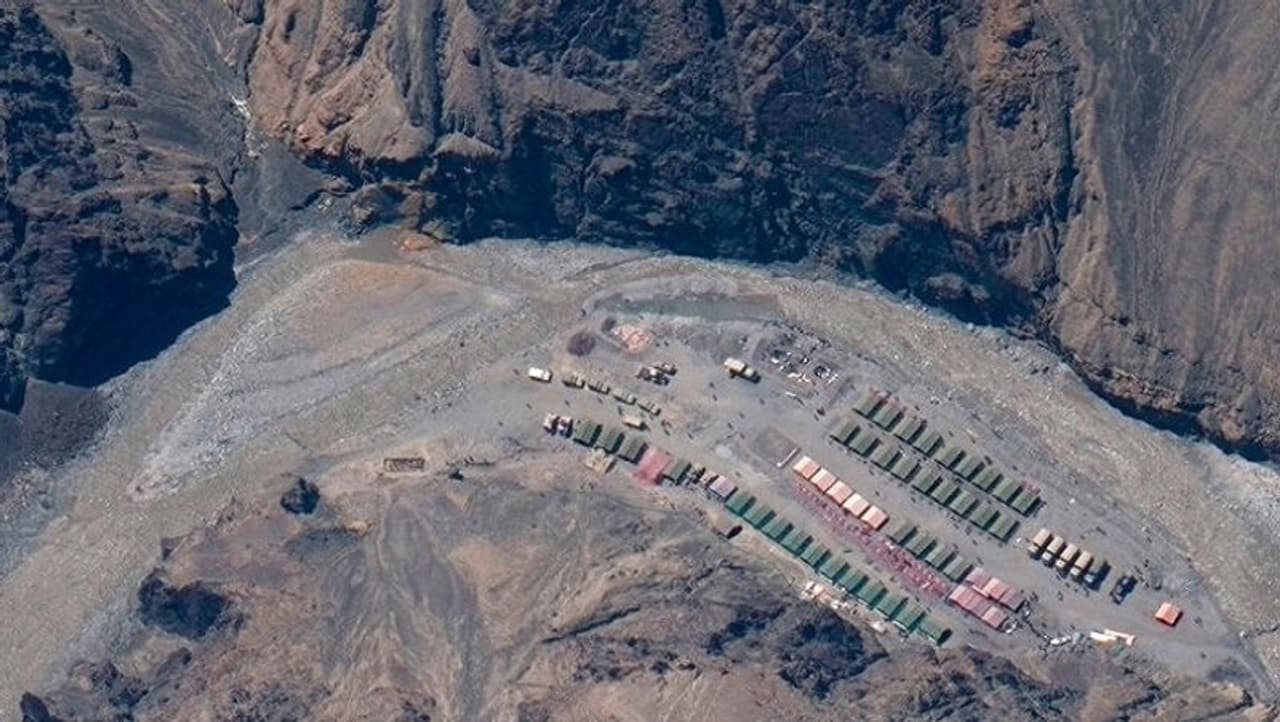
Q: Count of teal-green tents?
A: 11